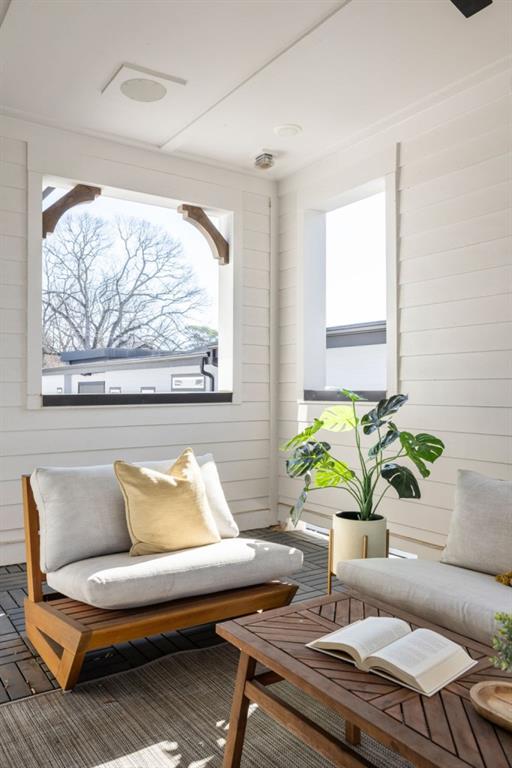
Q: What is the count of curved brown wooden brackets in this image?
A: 2